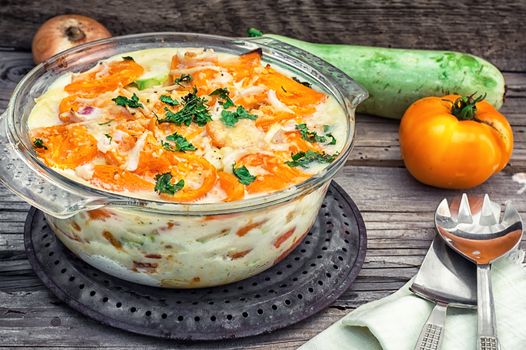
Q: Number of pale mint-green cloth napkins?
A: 1